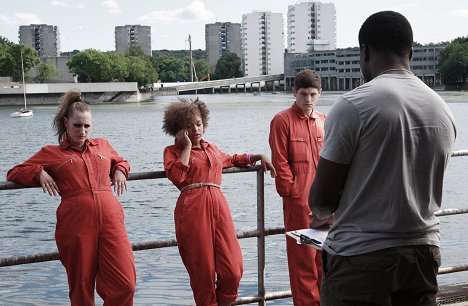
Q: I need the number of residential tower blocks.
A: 5